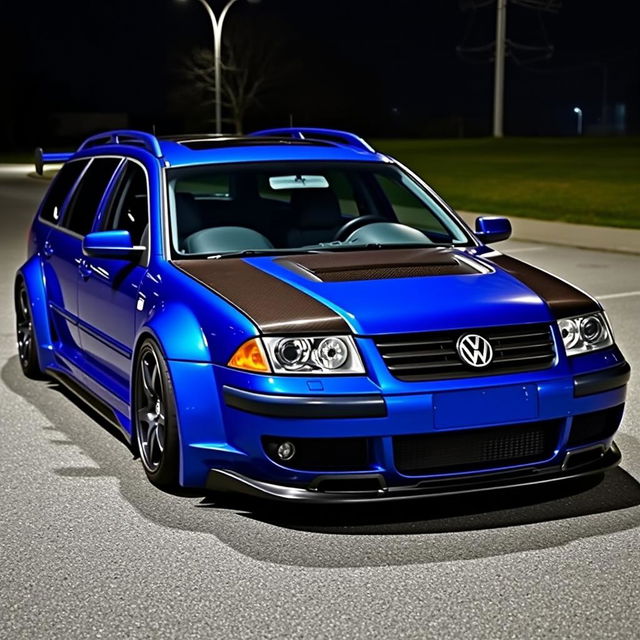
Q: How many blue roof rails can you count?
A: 2